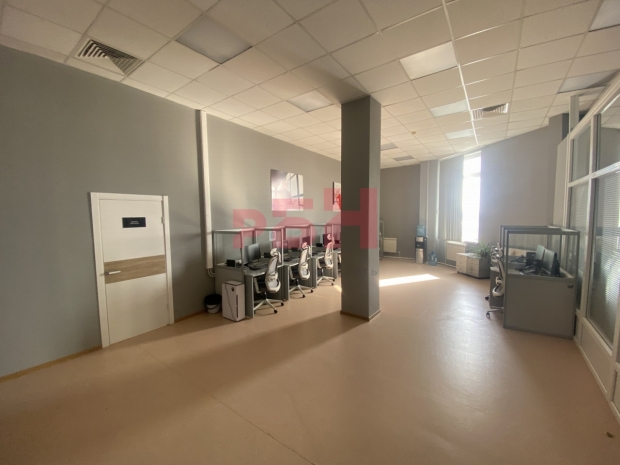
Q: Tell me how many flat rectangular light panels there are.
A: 9